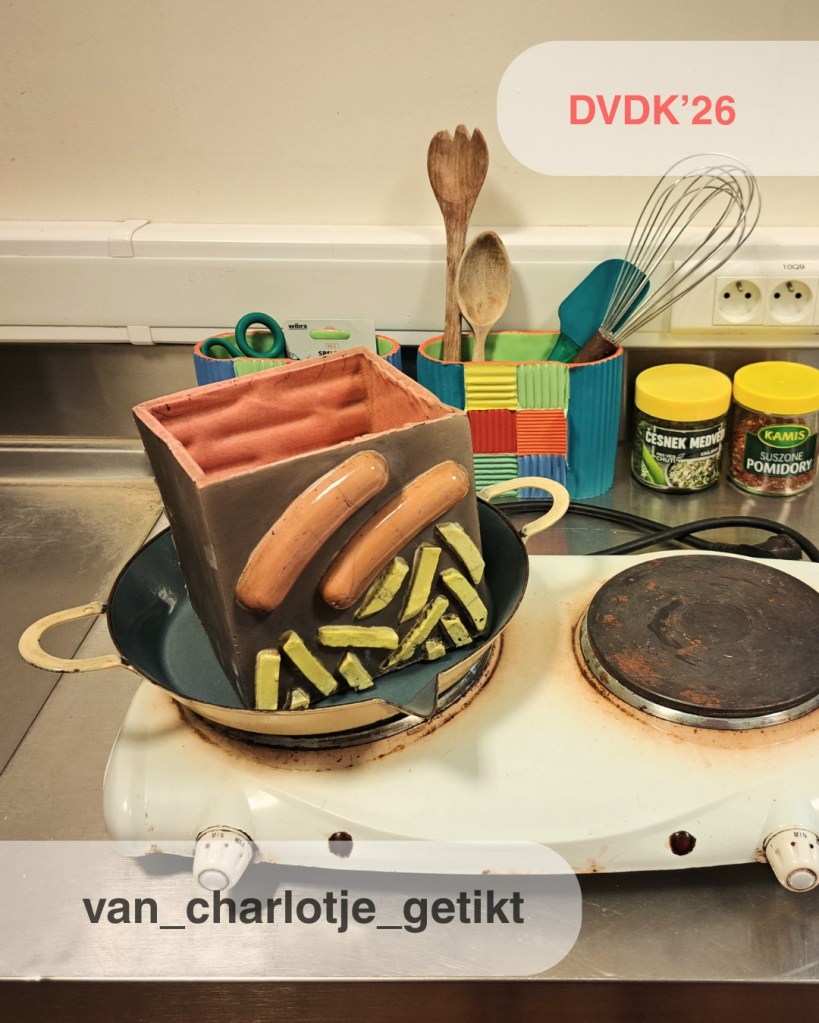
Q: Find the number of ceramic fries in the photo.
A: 12